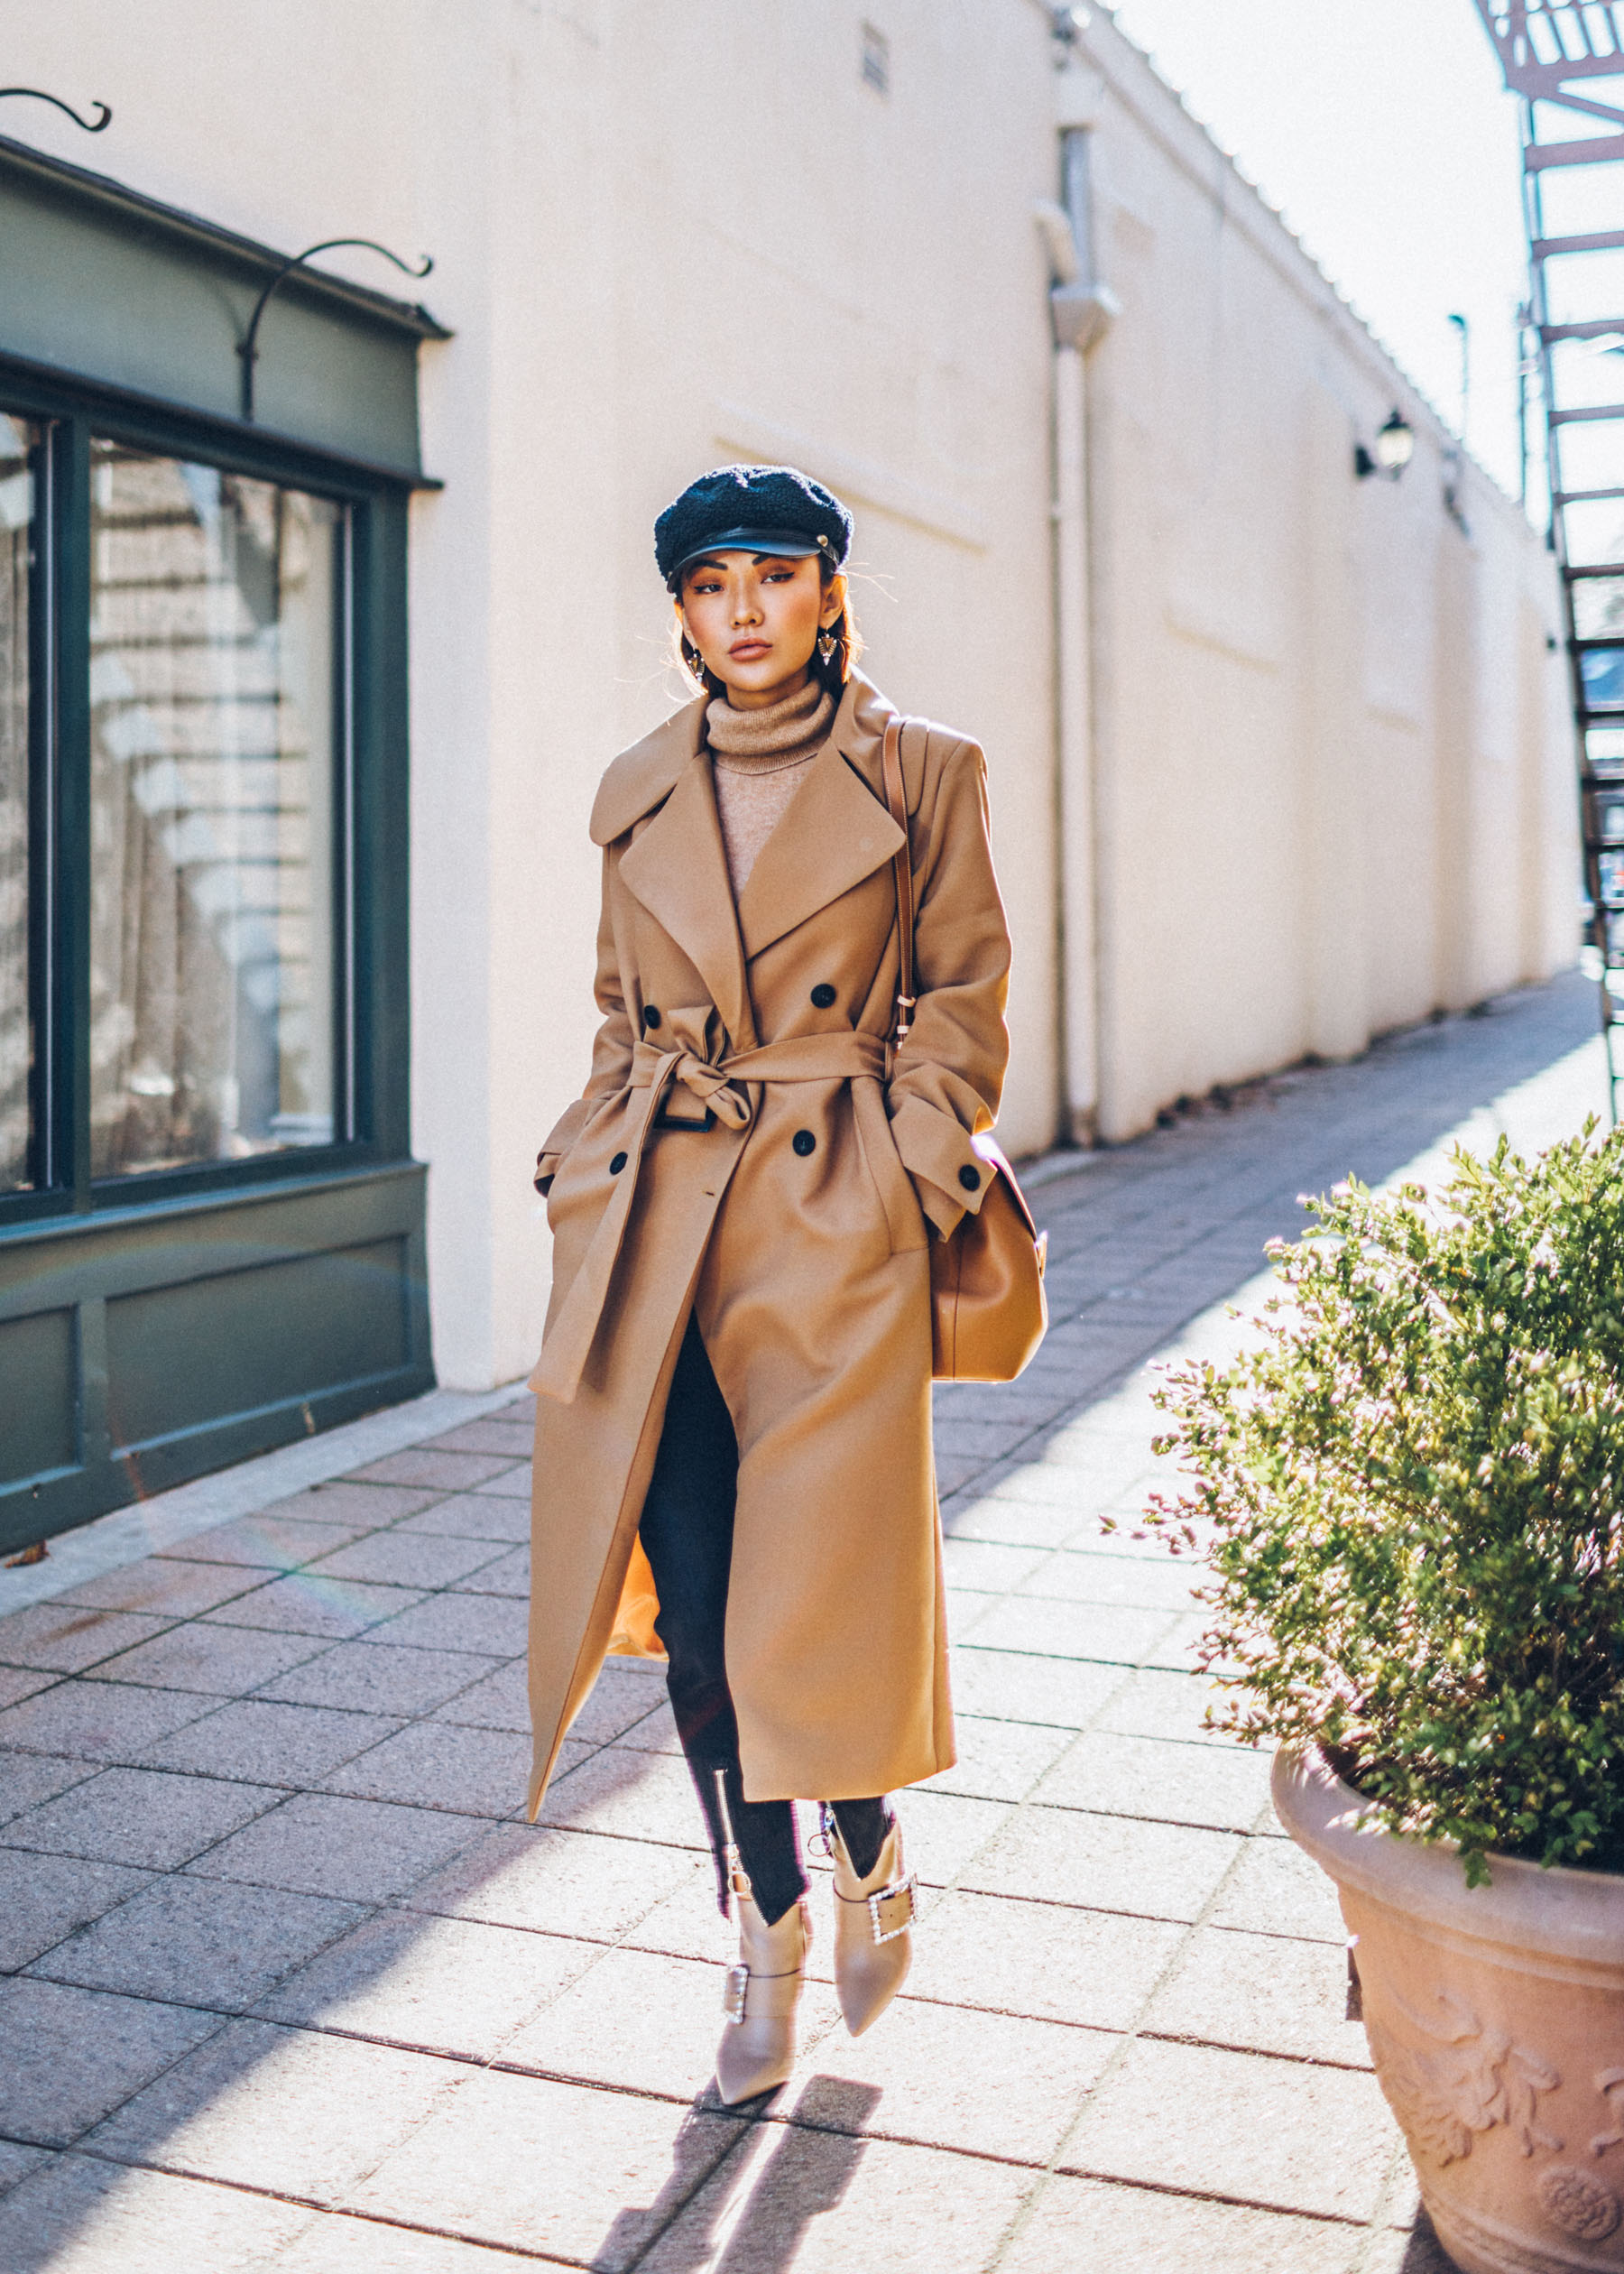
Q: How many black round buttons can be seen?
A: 5